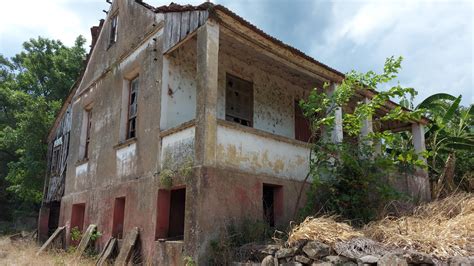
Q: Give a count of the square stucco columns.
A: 4